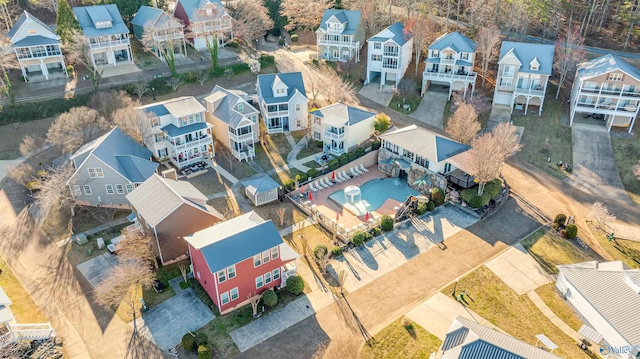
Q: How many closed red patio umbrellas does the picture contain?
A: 5